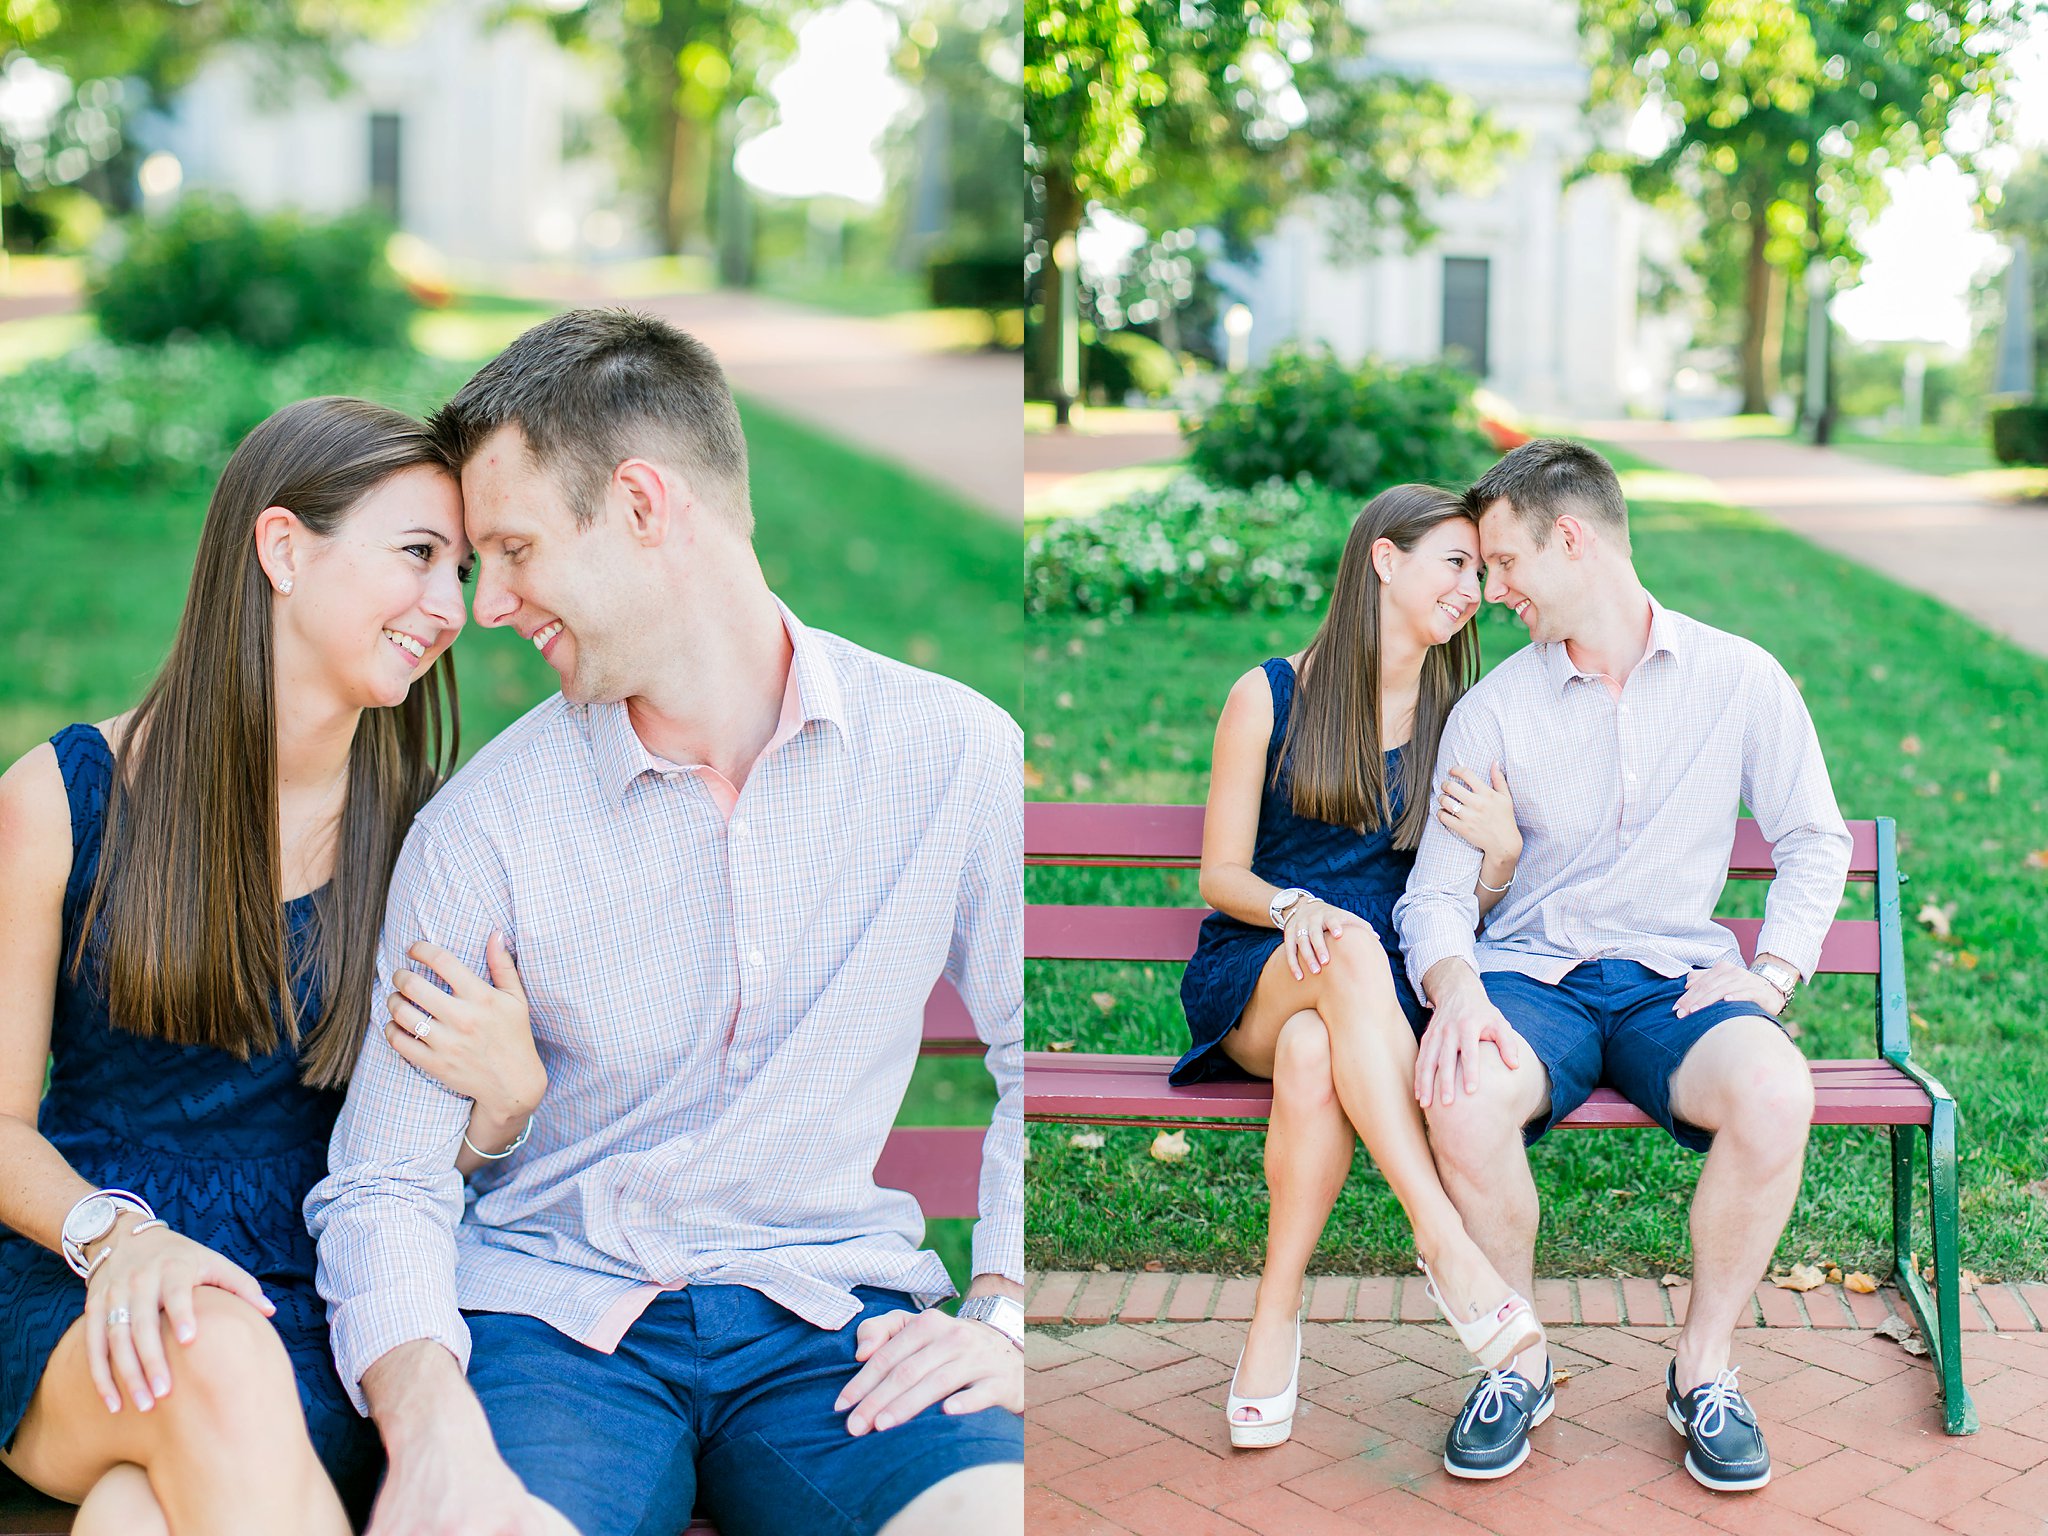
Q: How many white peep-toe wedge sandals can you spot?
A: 2